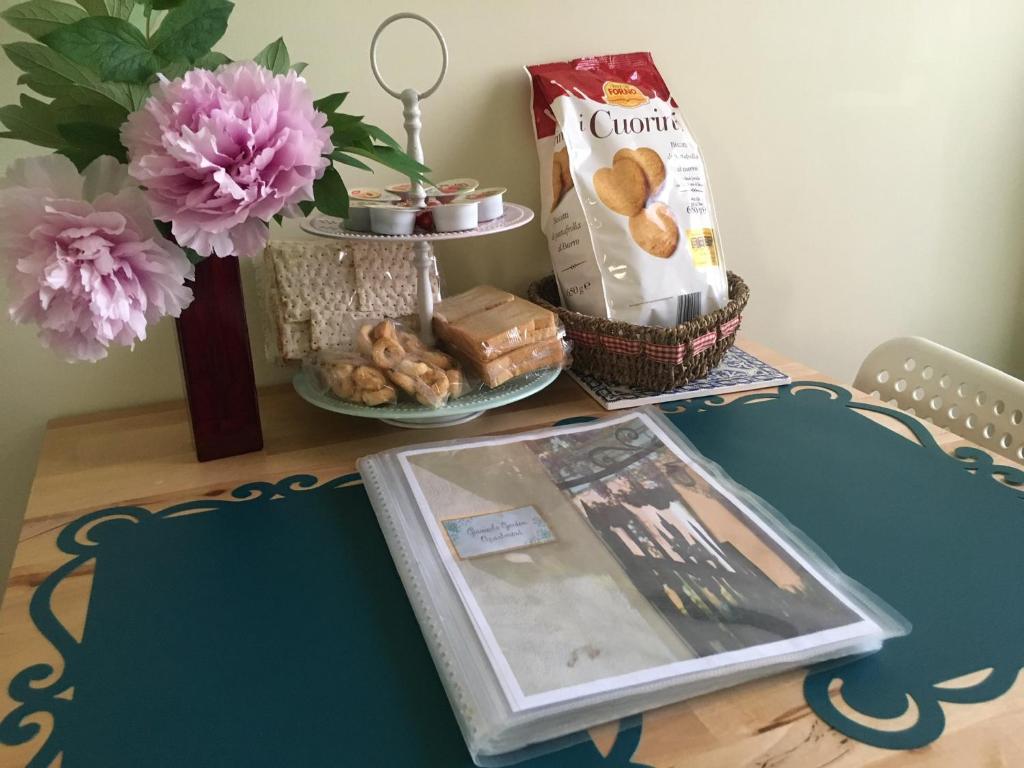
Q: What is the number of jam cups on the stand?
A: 7